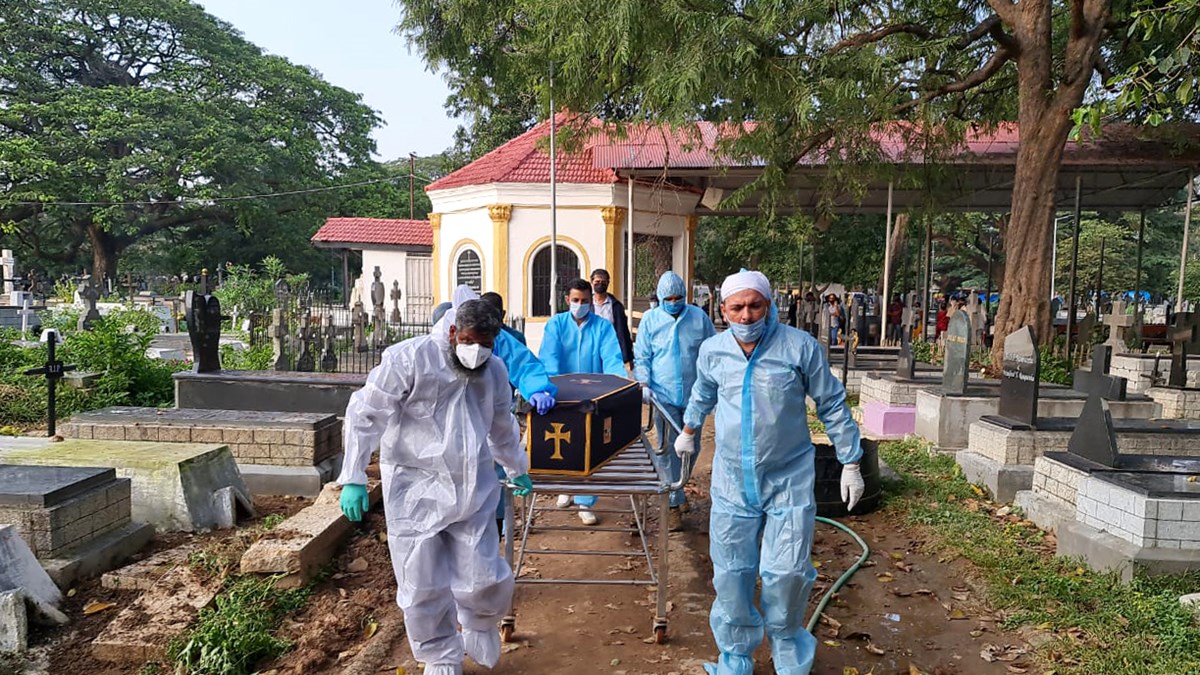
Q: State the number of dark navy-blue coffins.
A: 1